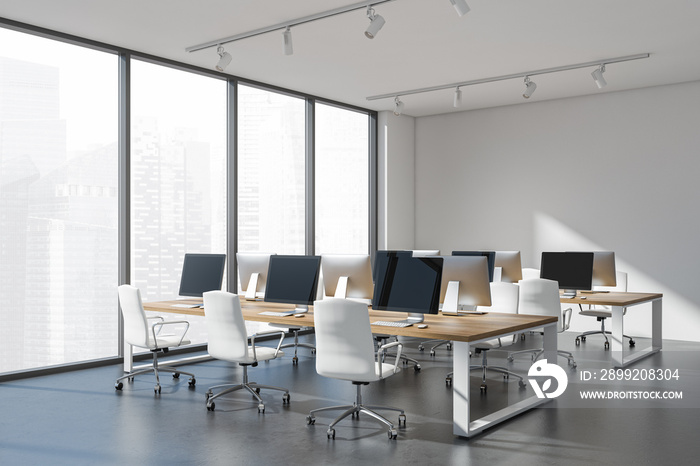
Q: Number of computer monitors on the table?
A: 12